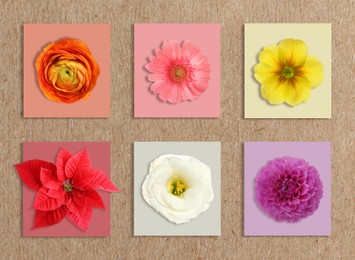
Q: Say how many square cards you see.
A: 6